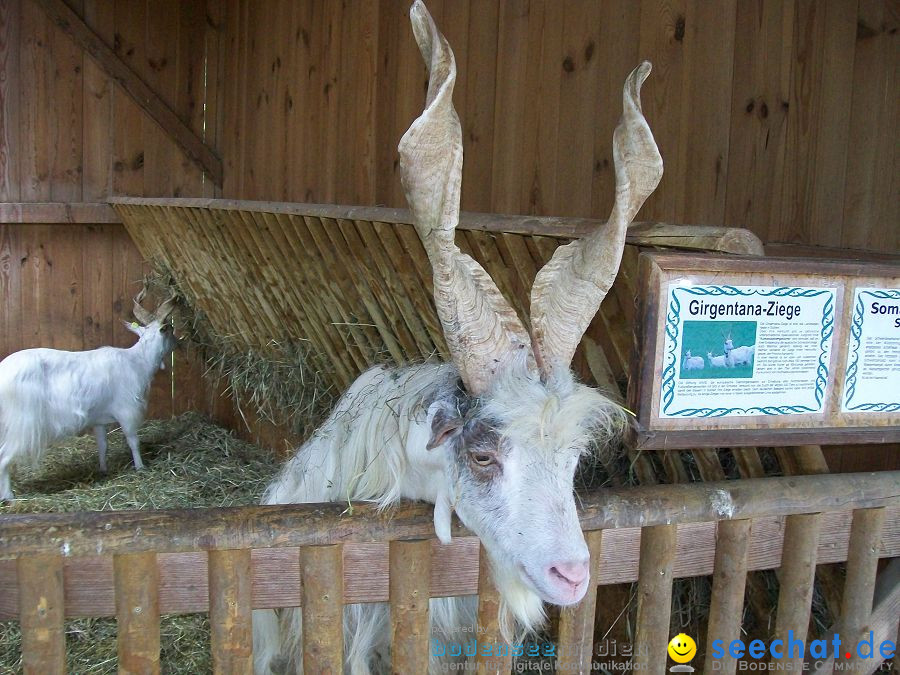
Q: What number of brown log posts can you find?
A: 11